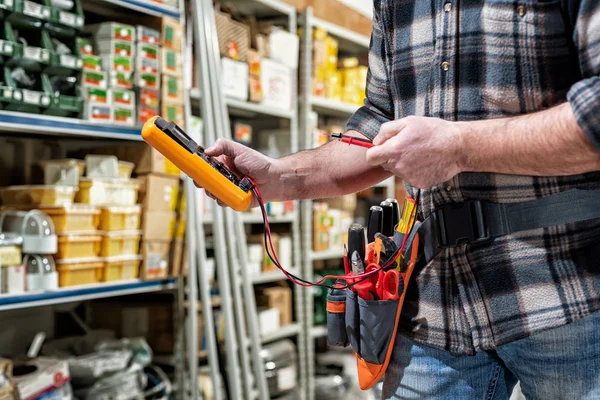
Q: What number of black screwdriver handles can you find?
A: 4